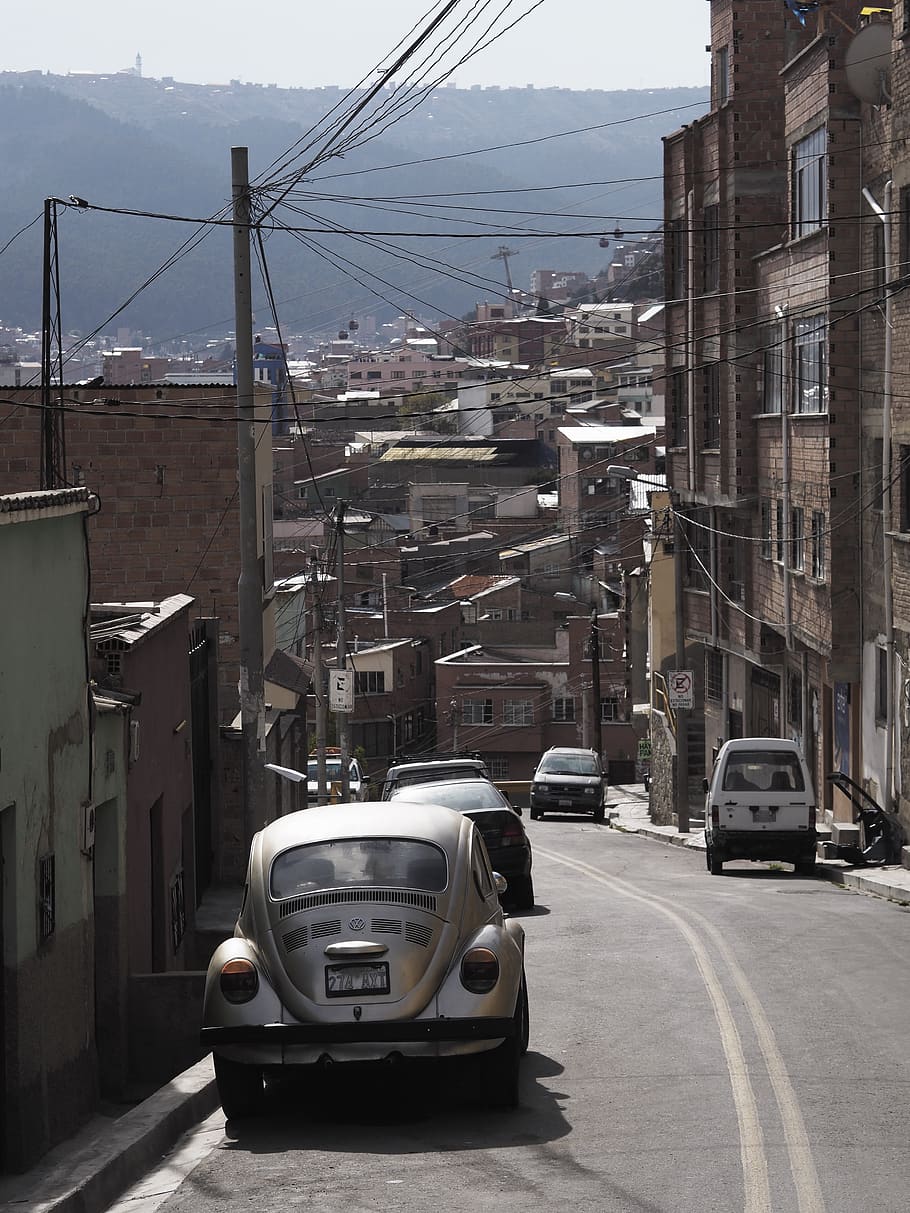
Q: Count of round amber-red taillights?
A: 2